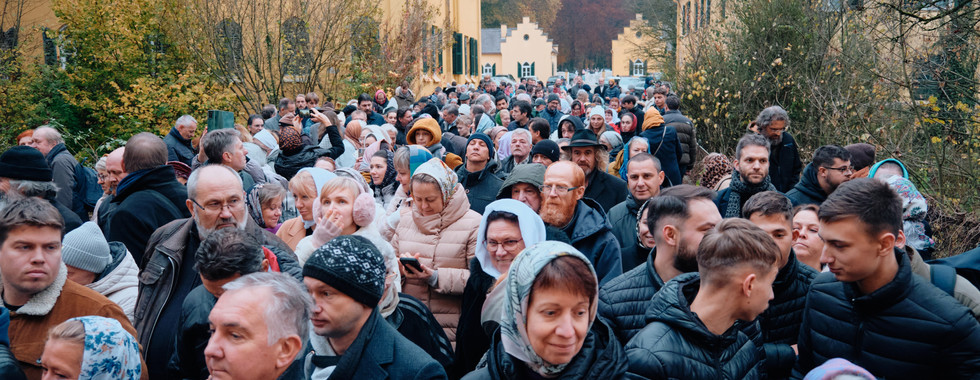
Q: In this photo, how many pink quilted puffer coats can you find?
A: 1